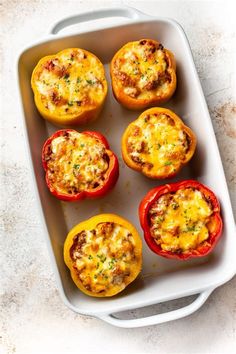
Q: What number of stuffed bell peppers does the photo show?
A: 6